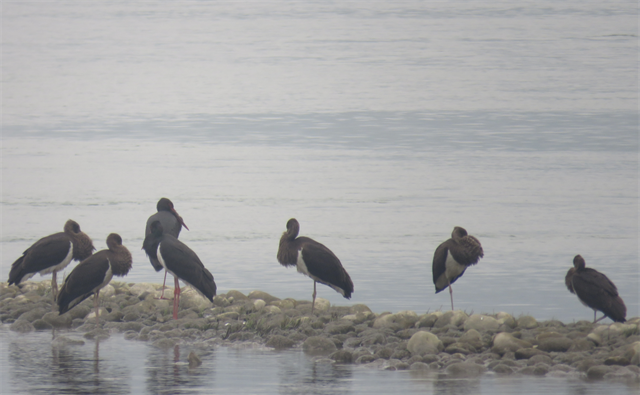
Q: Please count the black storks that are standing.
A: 7